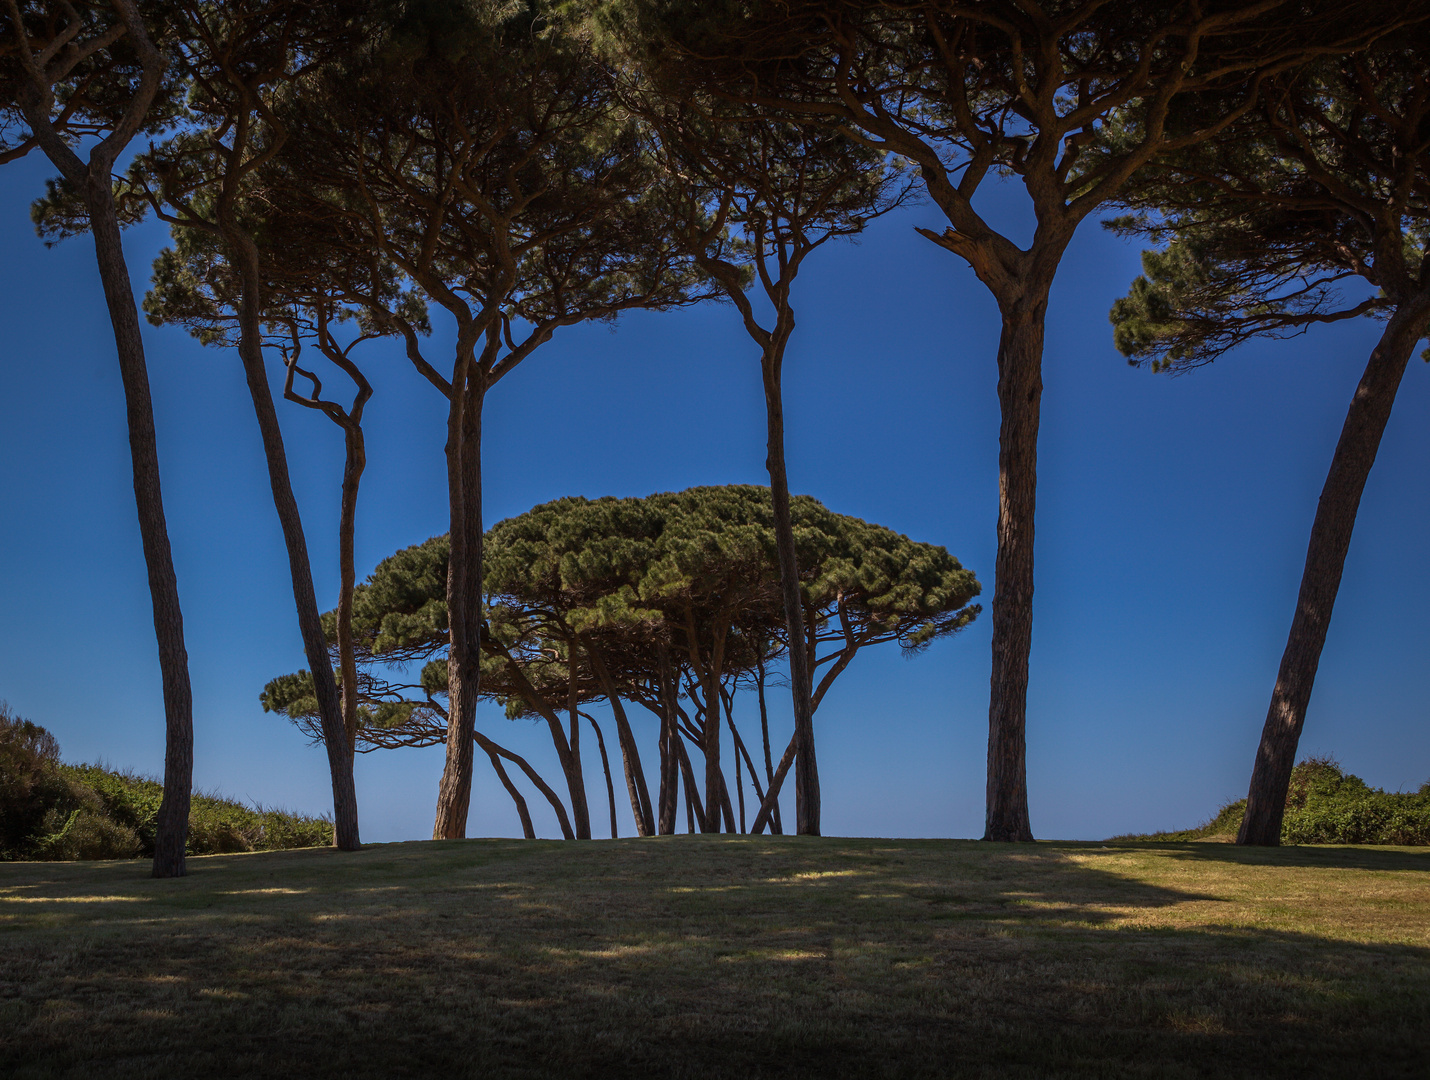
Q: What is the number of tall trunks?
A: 7